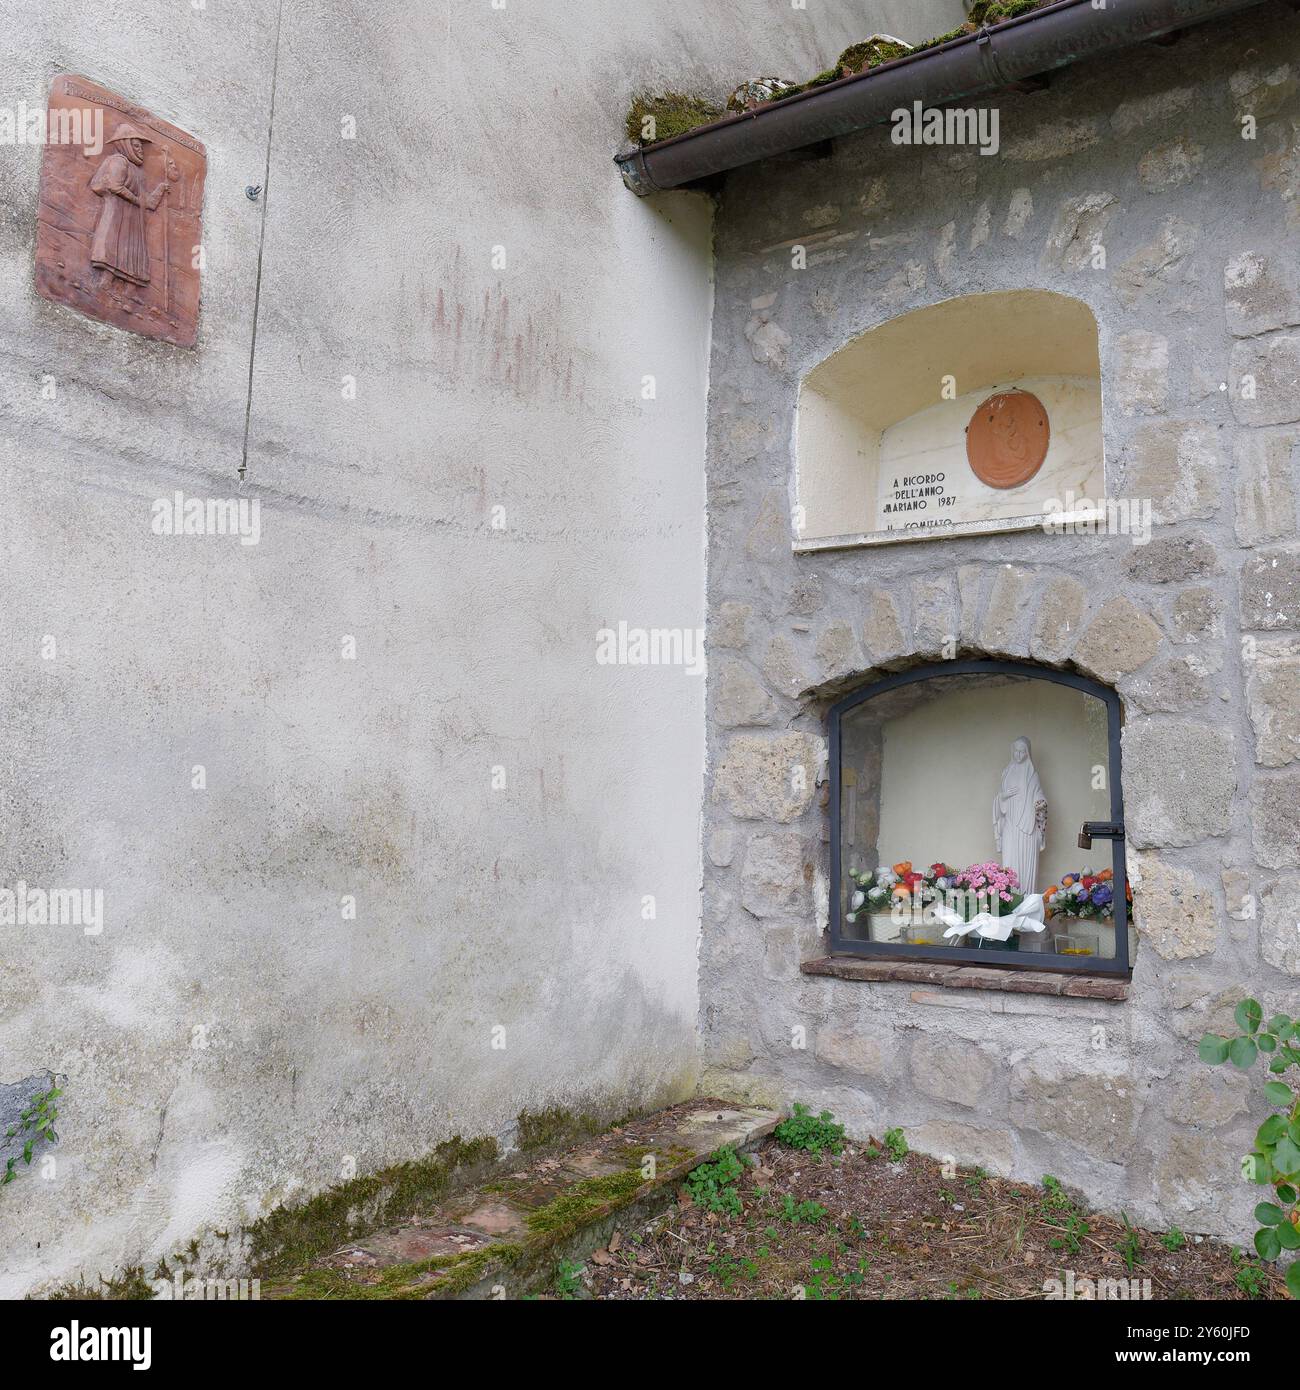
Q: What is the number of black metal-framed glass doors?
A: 1